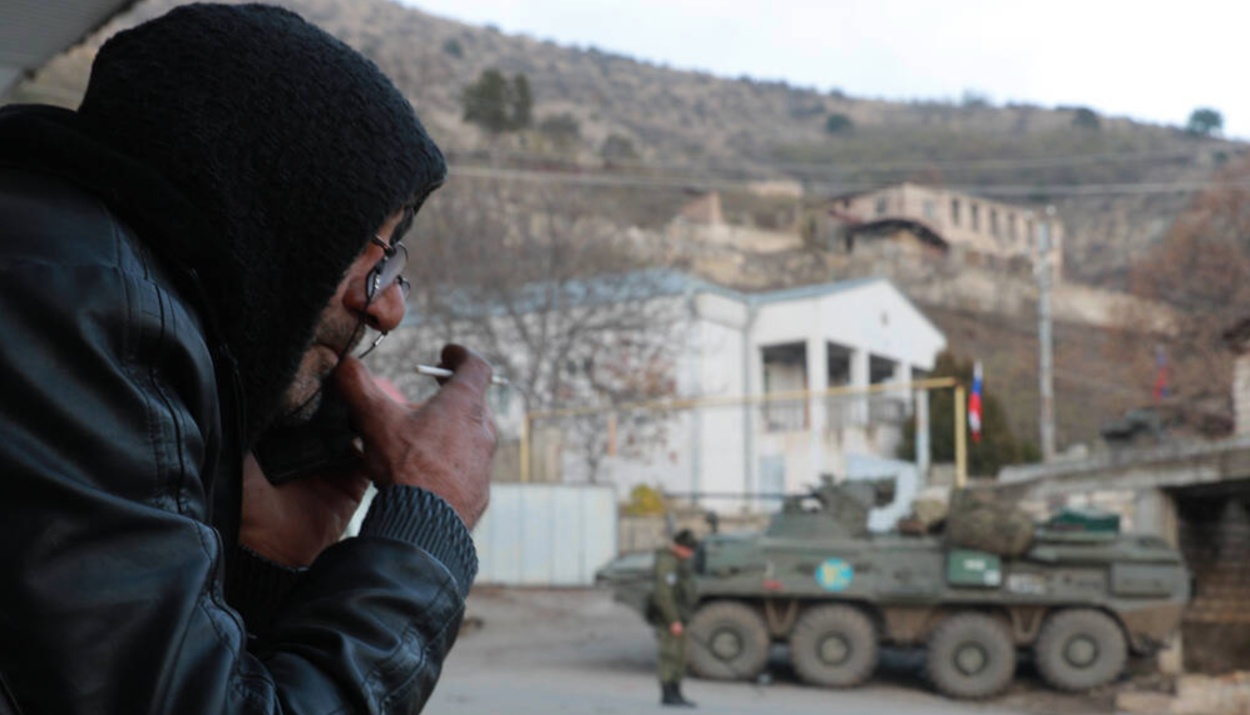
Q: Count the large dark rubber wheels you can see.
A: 4